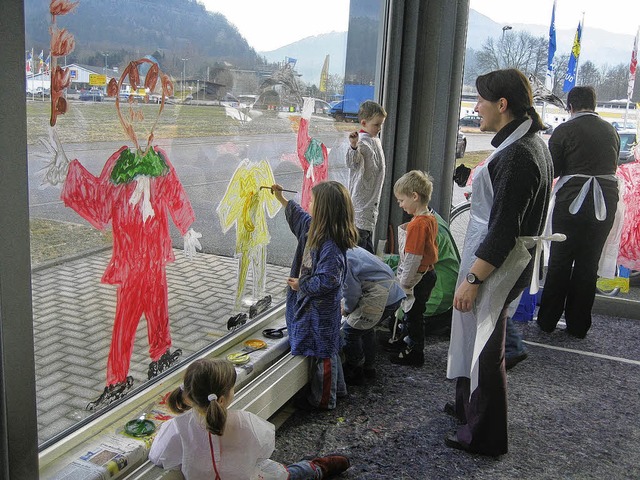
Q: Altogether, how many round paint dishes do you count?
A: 4